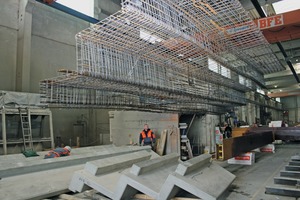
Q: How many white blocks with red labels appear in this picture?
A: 2